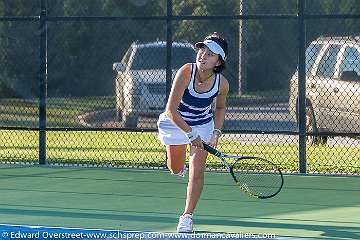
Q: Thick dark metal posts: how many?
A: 3